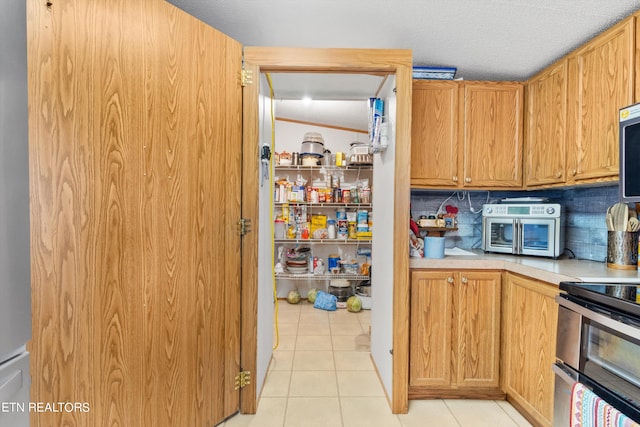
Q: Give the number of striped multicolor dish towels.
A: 1